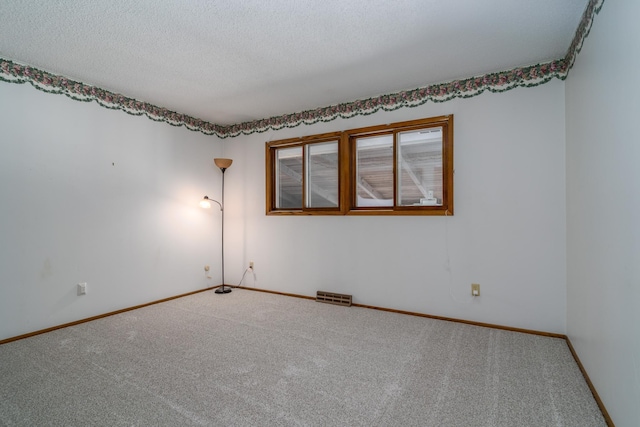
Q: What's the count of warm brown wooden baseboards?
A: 3